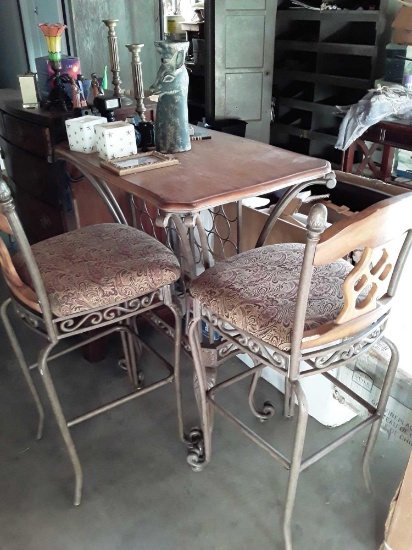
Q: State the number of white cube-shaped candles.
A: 2